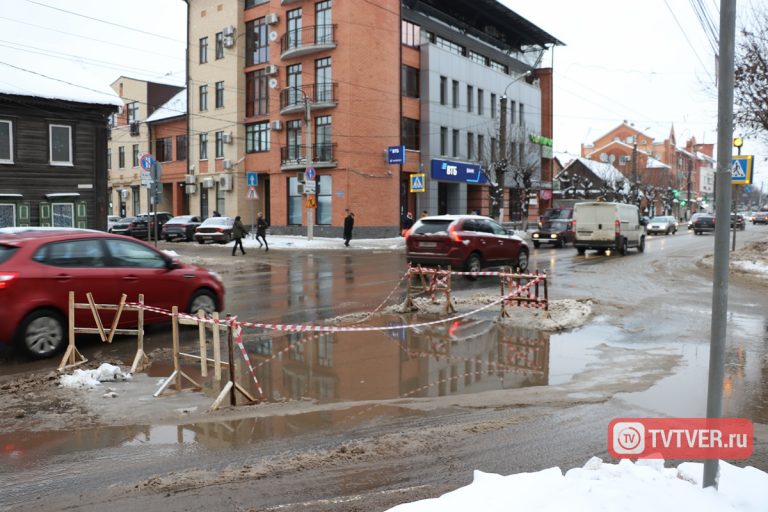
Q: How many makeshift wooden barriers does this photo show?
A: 4